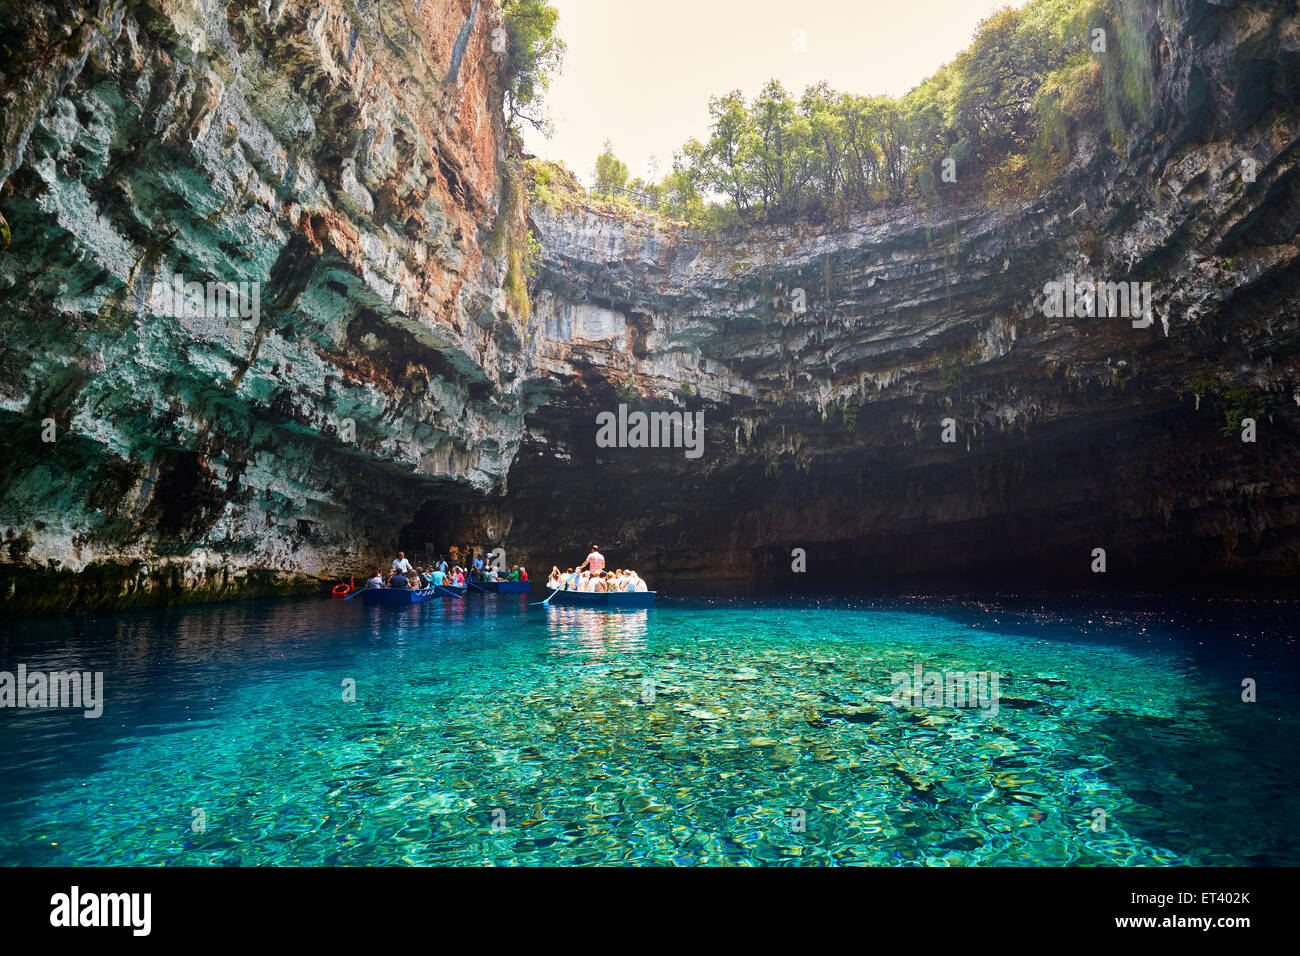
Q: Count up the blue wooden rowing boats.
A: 4